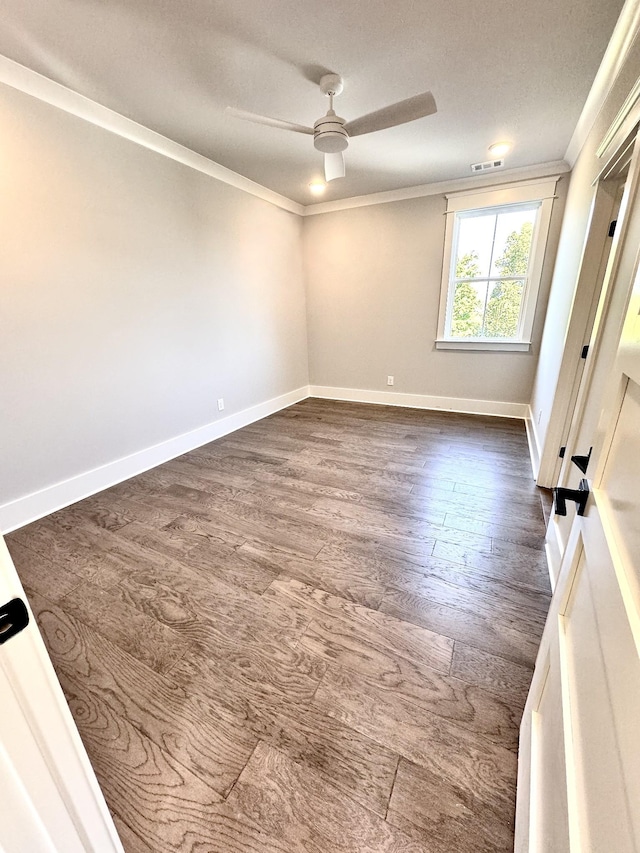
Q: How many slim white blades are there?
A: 3